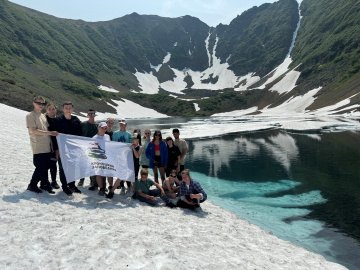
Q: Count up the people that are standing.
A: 13